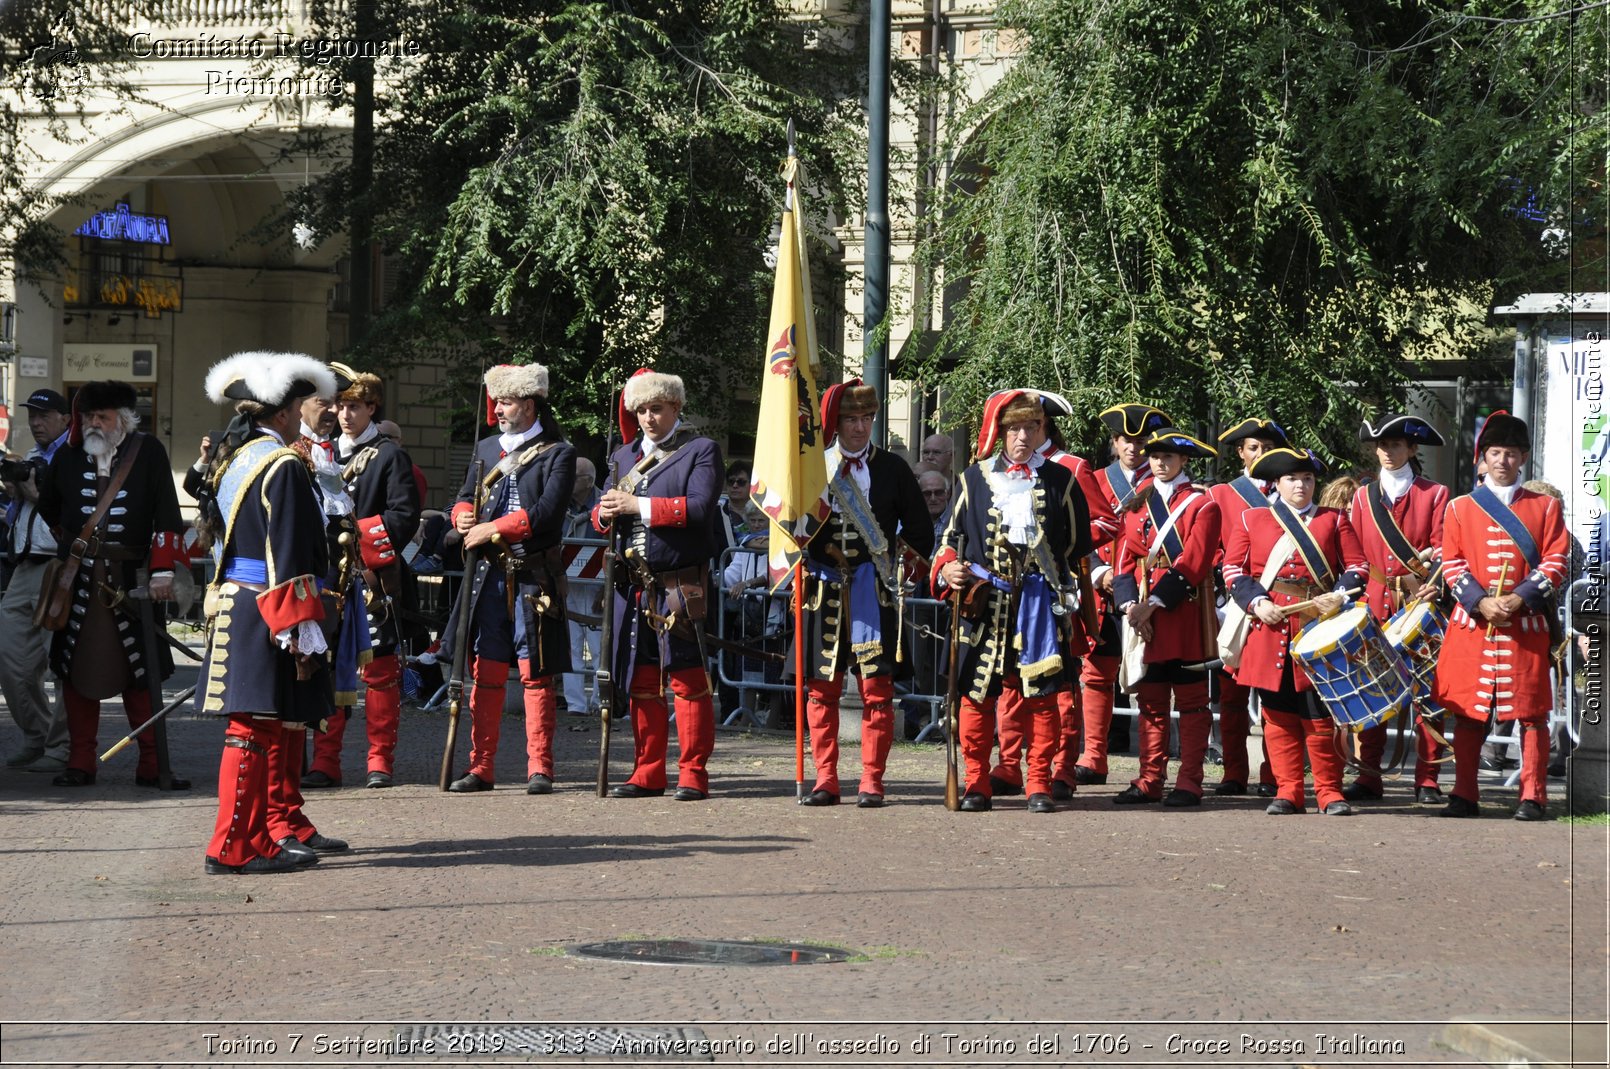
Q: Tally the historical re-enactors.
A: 15